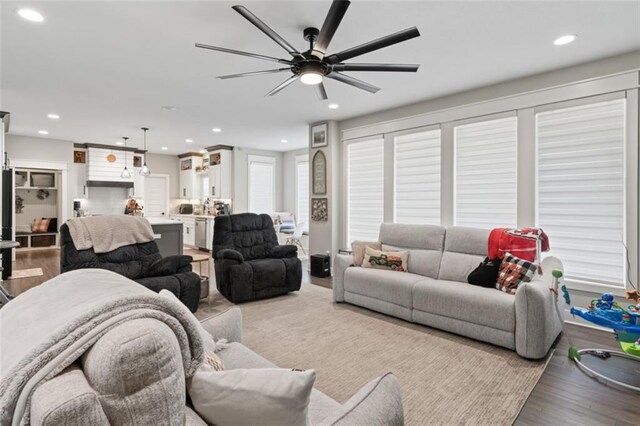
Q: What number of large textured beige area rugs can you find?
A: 1